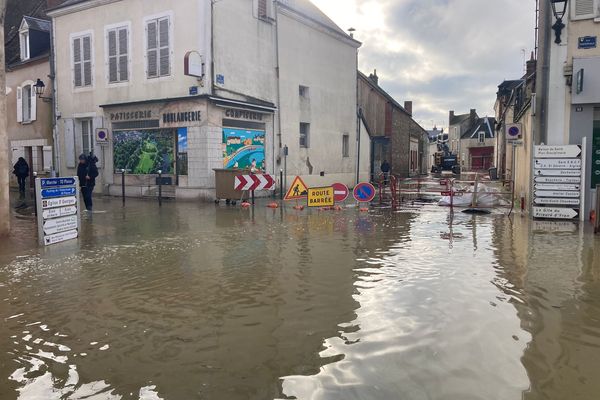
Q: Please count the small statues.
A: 0